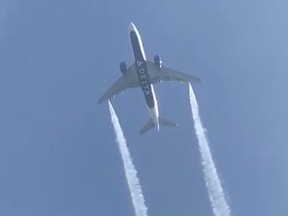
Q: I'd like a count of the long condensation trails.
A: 2